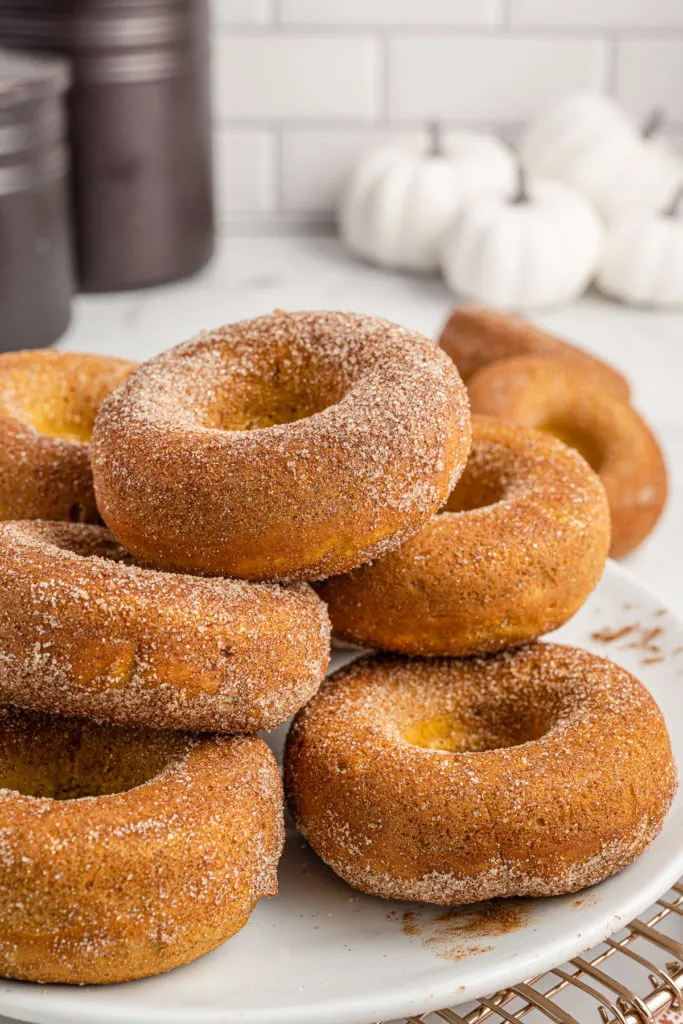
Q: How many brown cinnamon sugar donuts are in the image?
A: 8